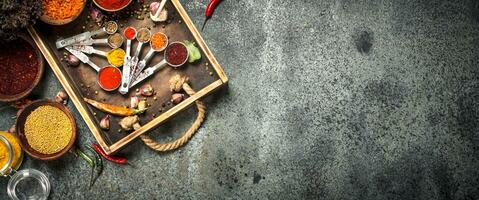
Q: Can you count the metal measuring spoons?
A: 8